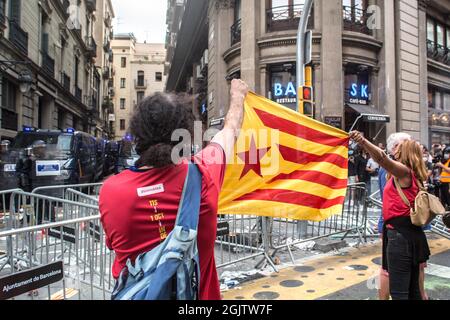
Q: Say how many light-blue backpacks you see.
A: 1